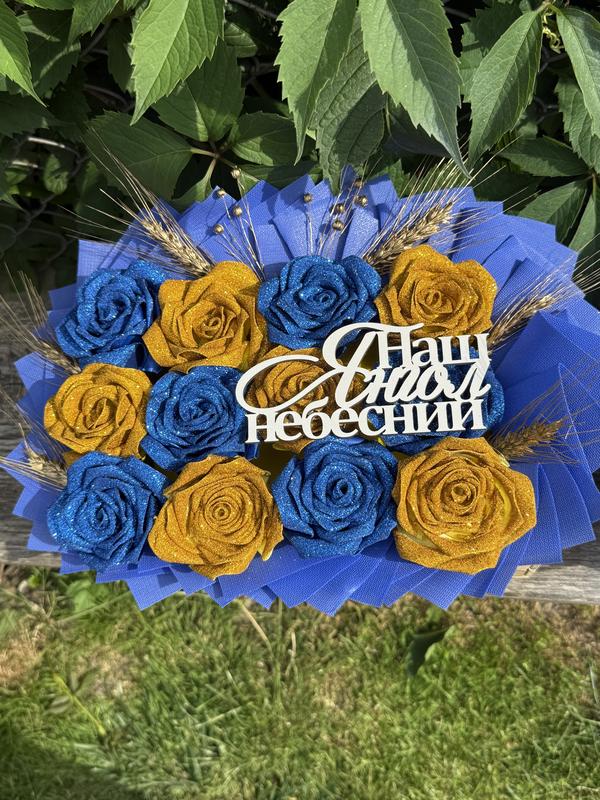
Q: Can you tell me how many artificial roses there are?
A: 12